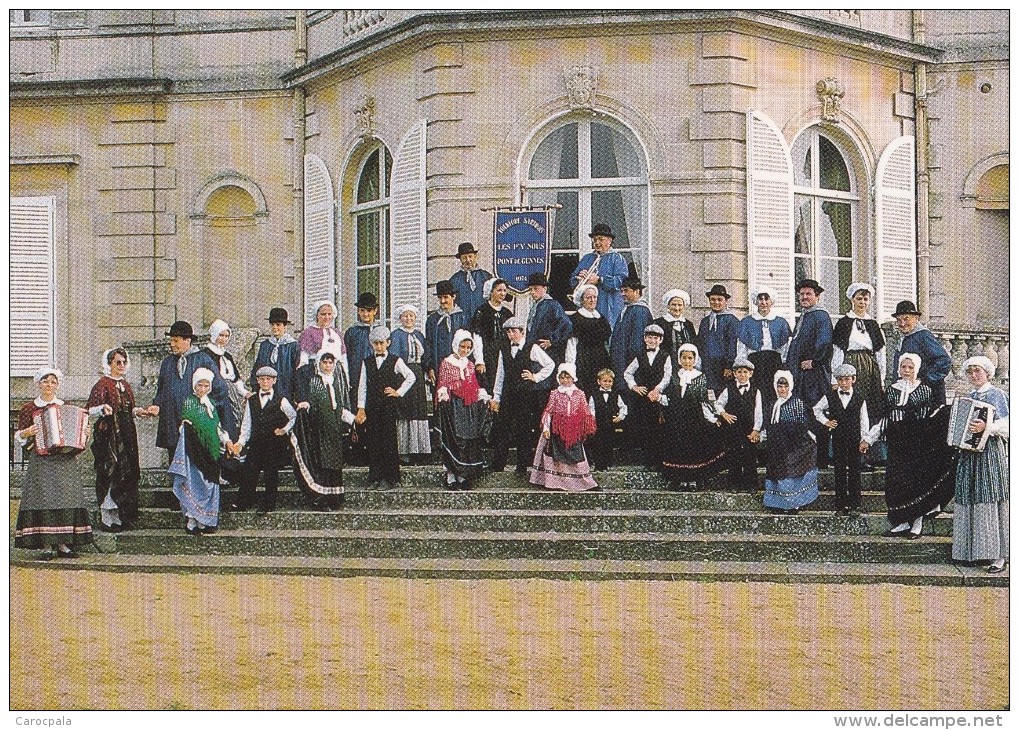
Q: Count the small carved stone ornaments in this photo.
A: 3